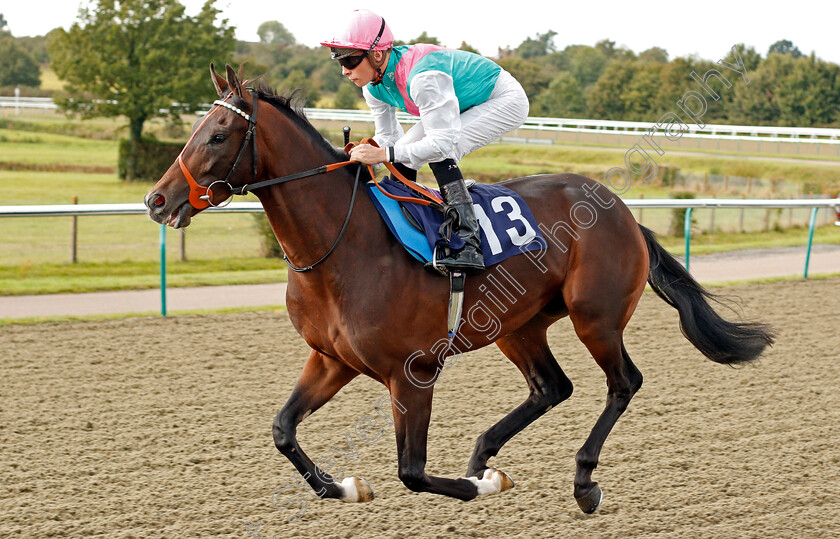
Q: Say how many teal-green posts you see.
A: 3